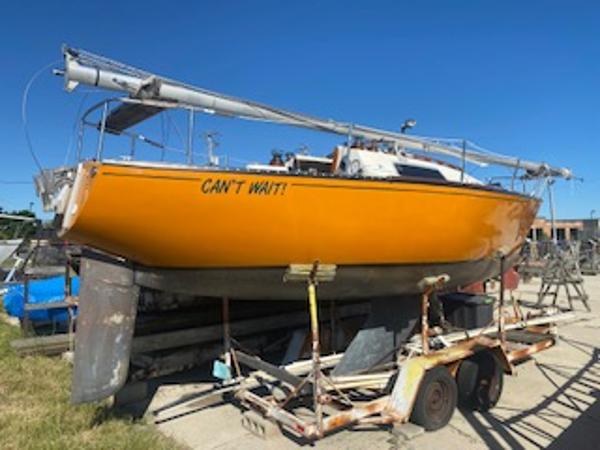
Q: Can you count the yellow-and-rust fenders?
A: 1